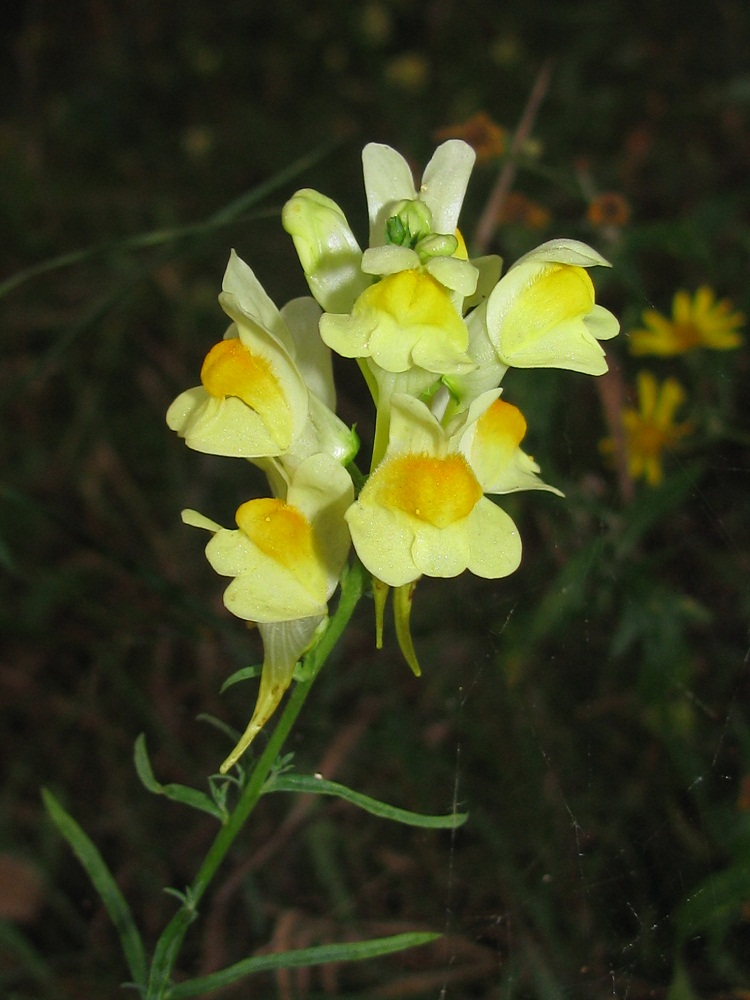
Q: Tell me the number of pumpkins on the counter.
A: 0